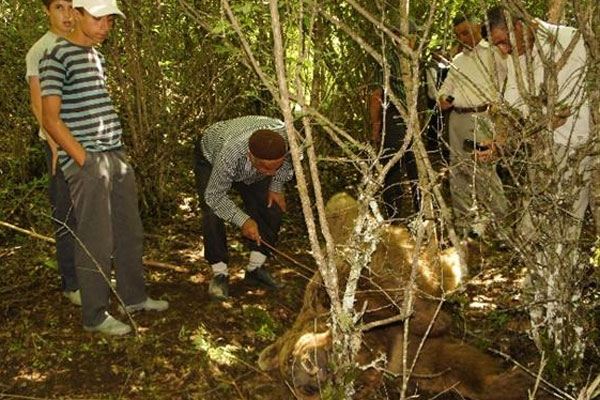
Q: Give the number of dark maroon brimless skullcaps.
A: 1